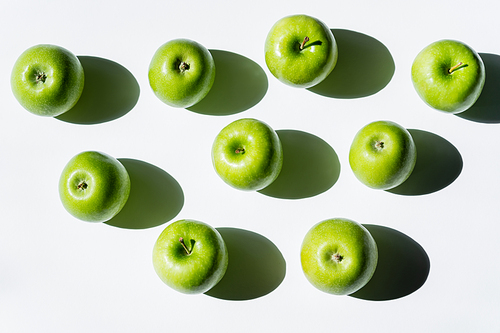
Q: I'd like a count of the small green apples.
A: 9